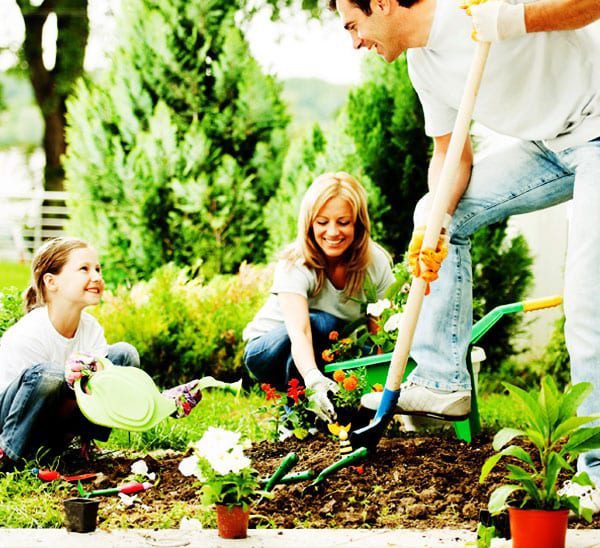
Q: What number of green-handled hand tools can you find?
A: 3